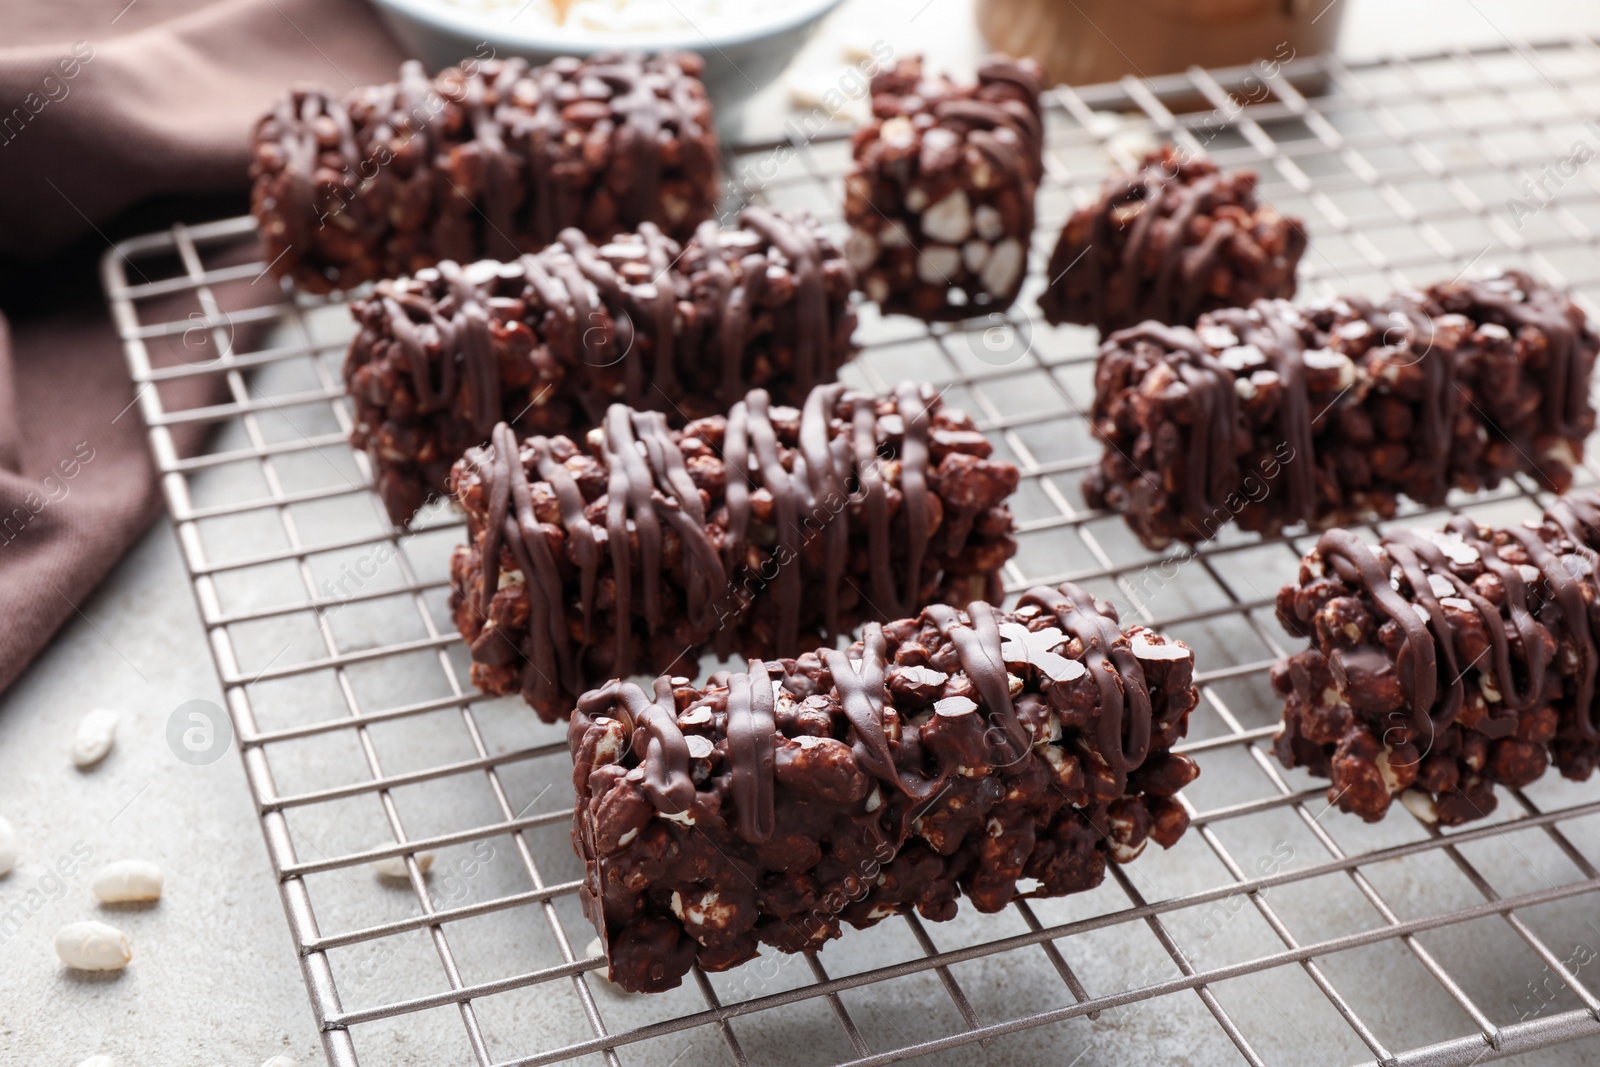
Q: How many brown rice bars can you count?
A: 8